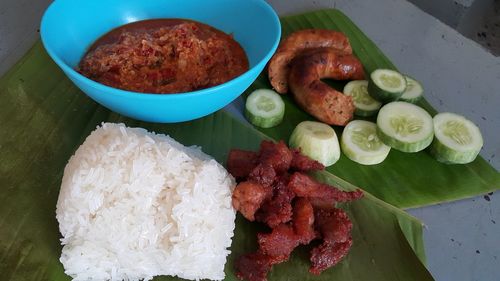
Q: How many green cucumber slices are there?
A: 8